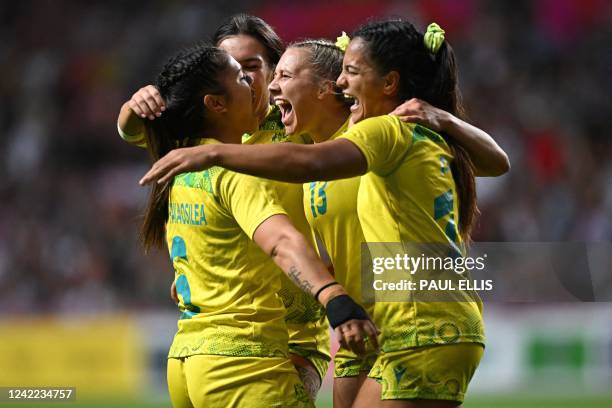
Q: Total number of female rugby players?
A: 4